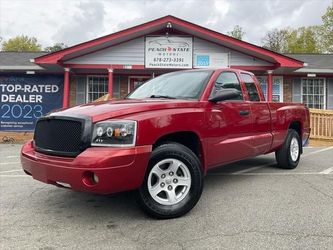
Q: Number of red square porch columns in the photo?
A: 3